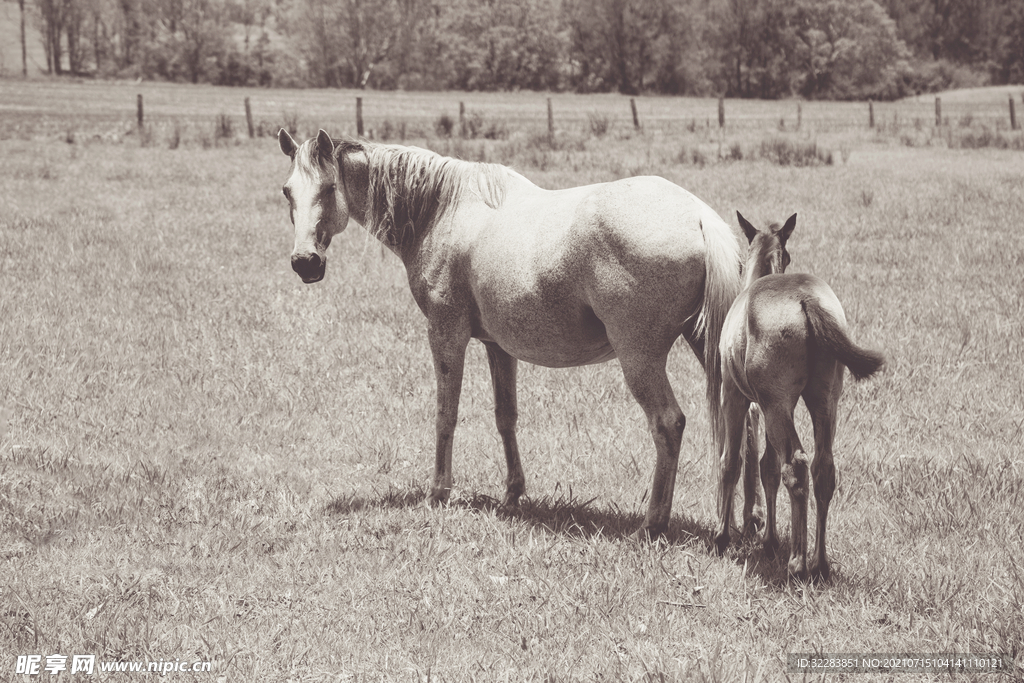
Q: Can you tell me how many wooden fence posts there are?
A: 11